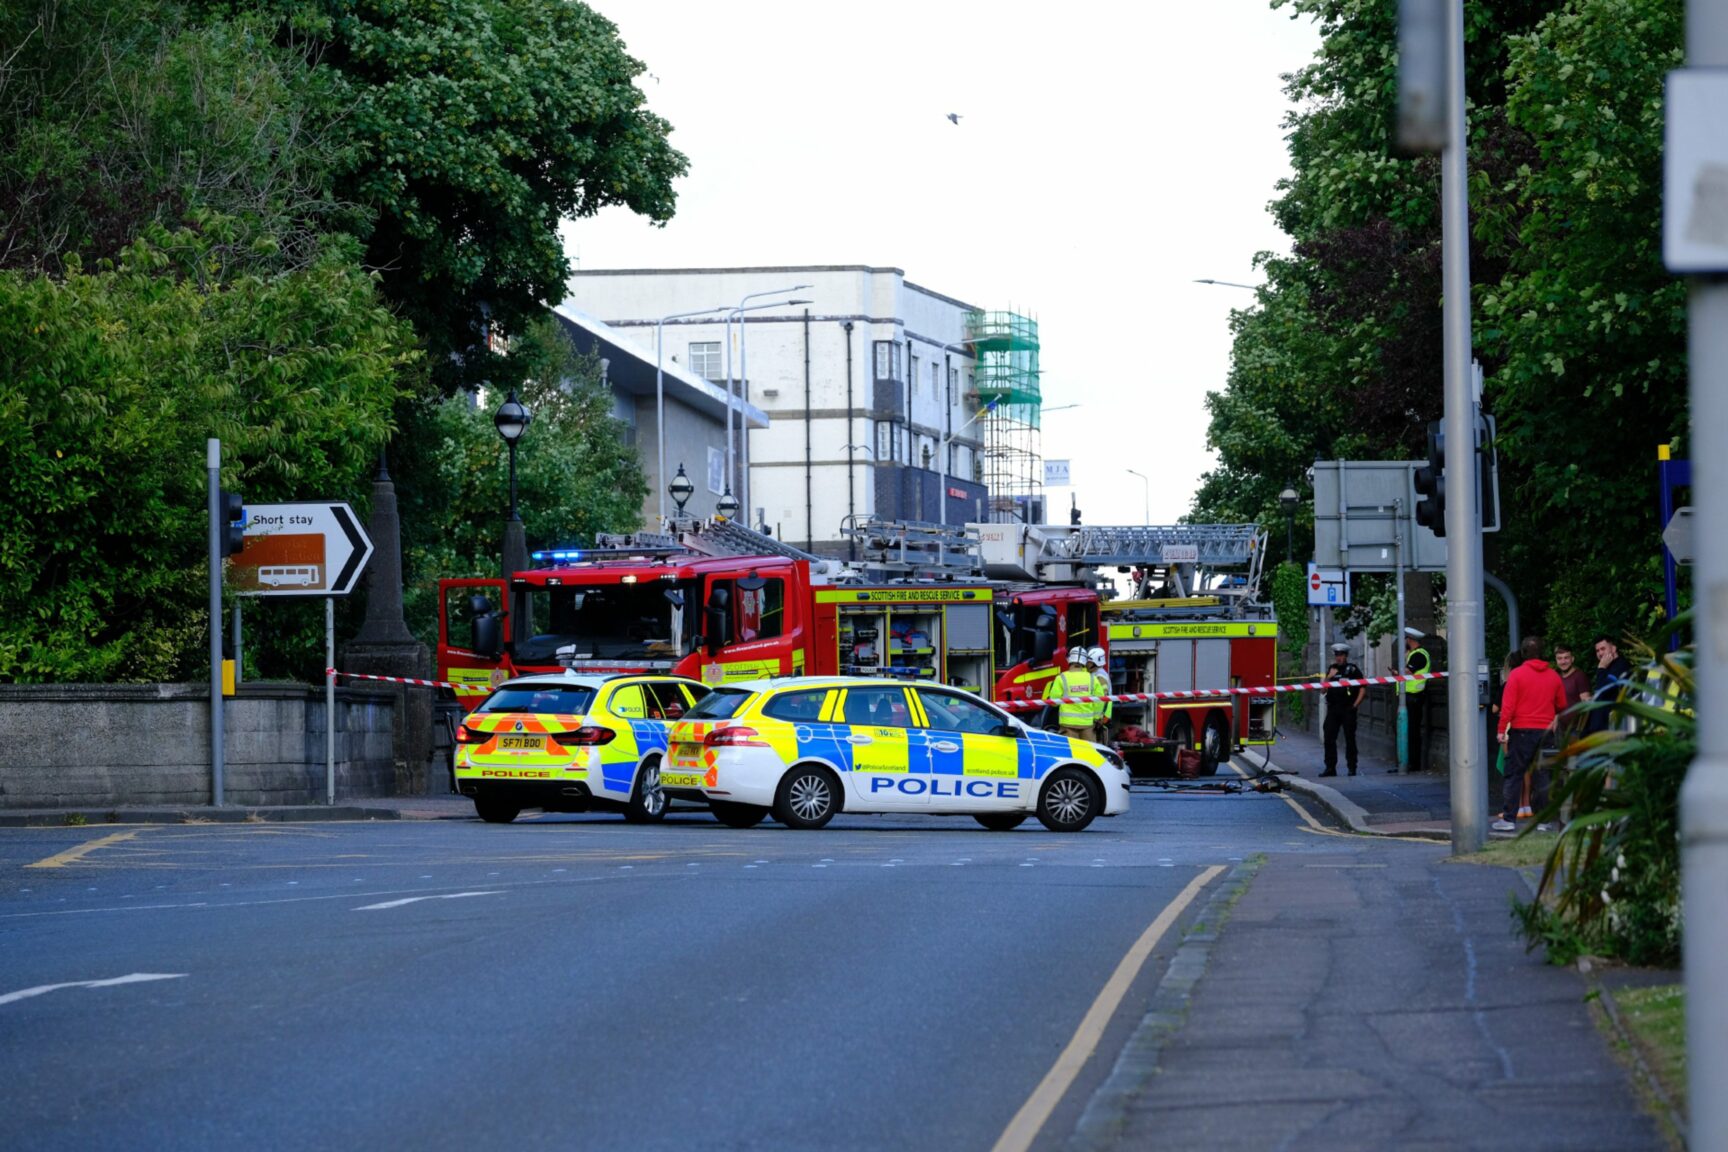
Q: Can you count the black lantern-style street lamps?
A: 4